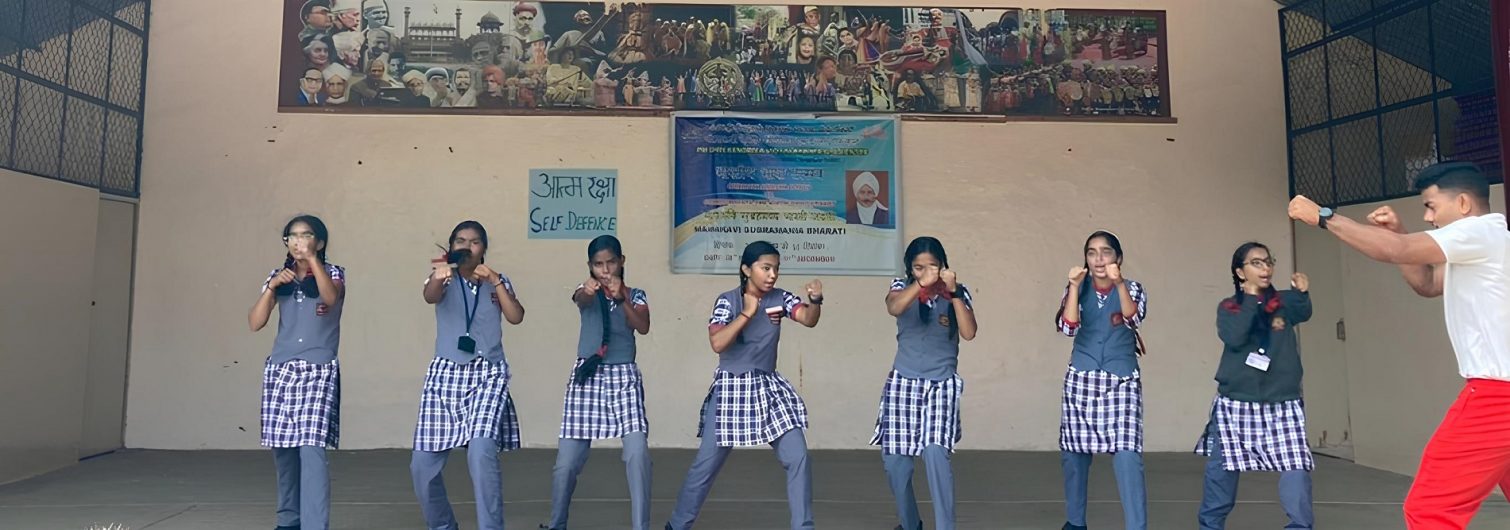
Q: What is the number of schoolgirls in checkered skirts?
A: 7